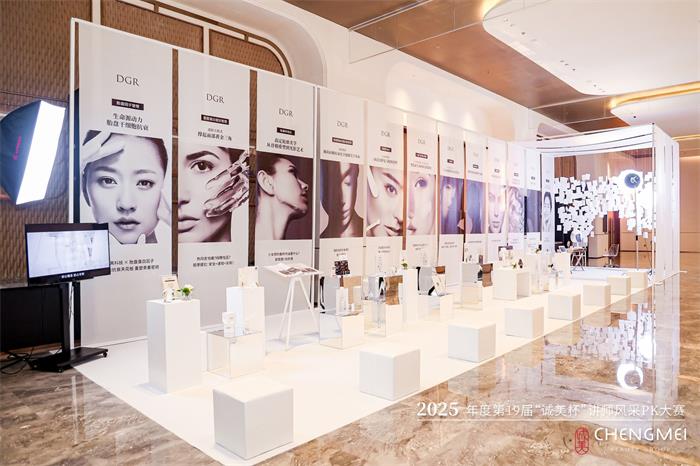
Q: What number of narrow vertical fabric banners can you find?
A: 12